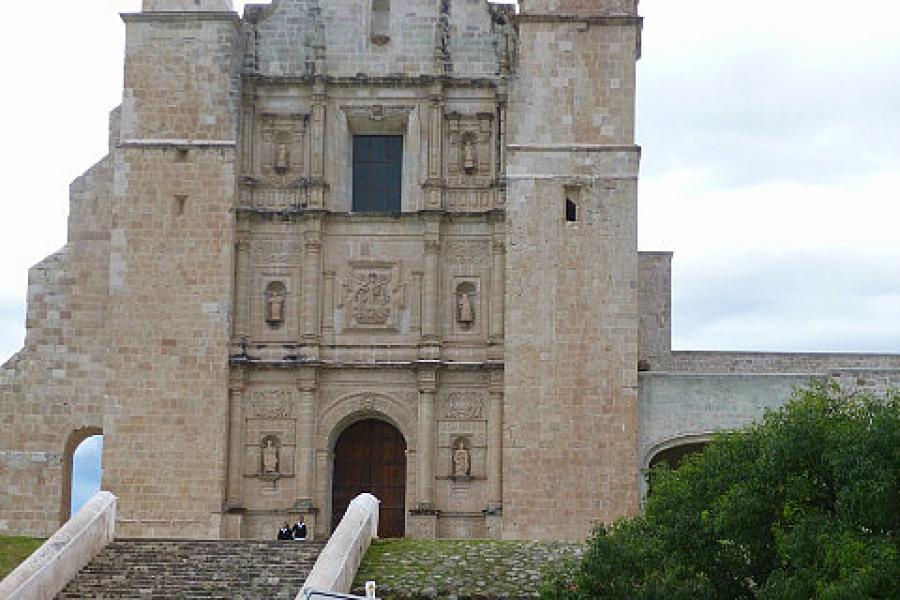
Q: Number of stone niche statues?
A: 6